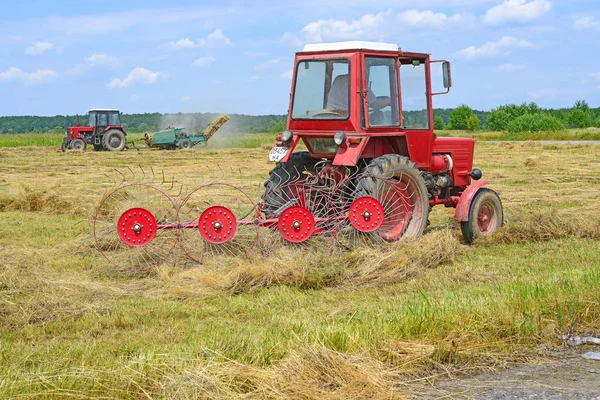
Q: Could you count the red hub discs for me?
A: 4